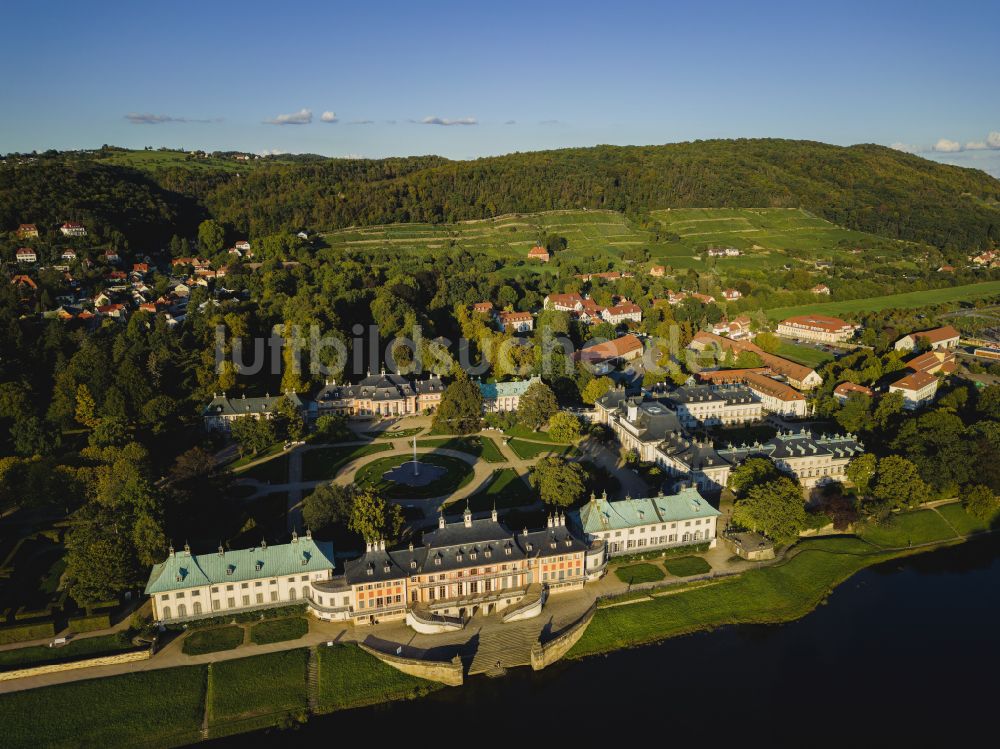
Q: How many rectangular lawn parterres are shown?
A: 4